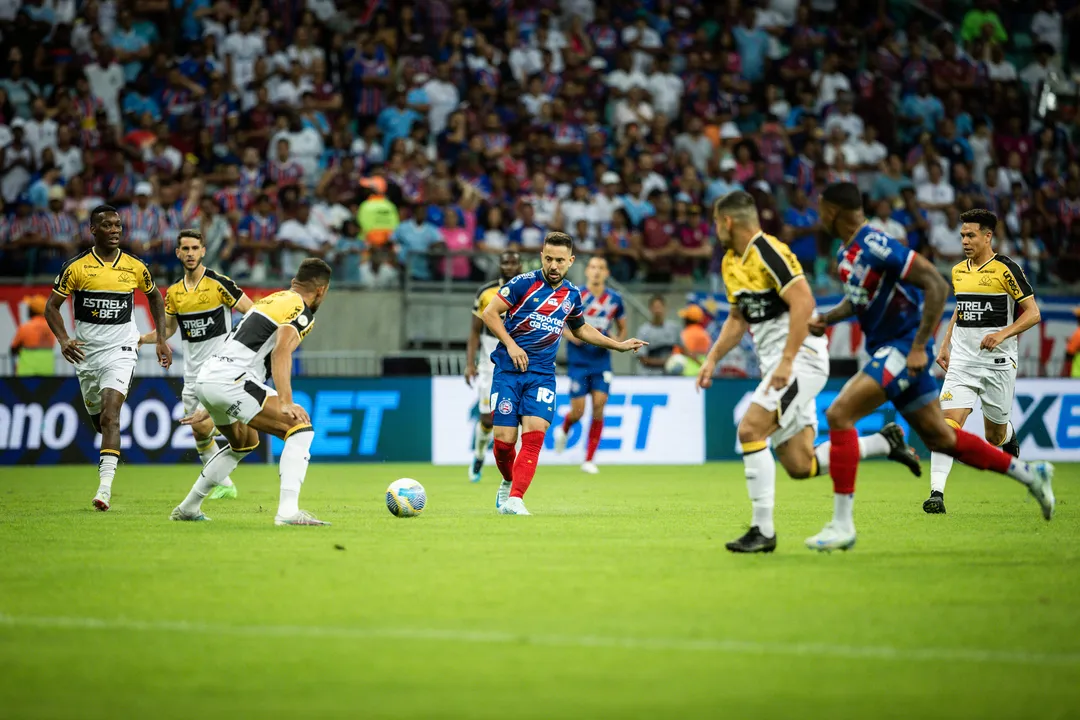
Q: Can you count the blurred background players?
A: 2